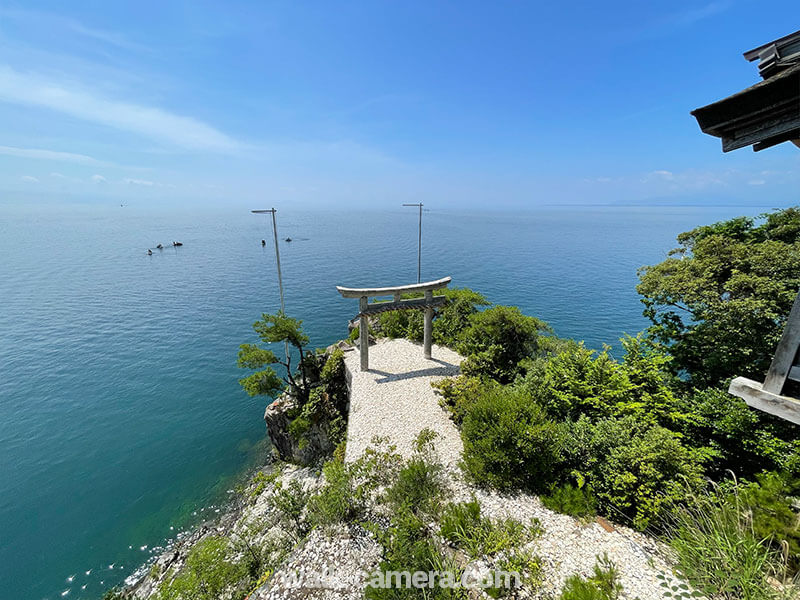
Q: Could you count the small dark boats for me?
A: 5